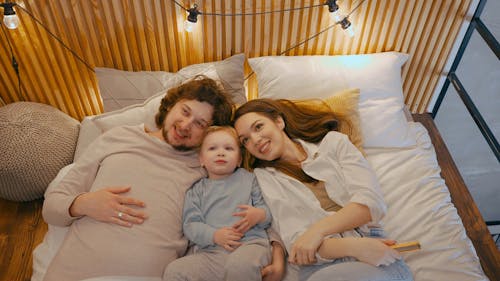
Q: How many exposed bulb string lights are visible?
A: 4